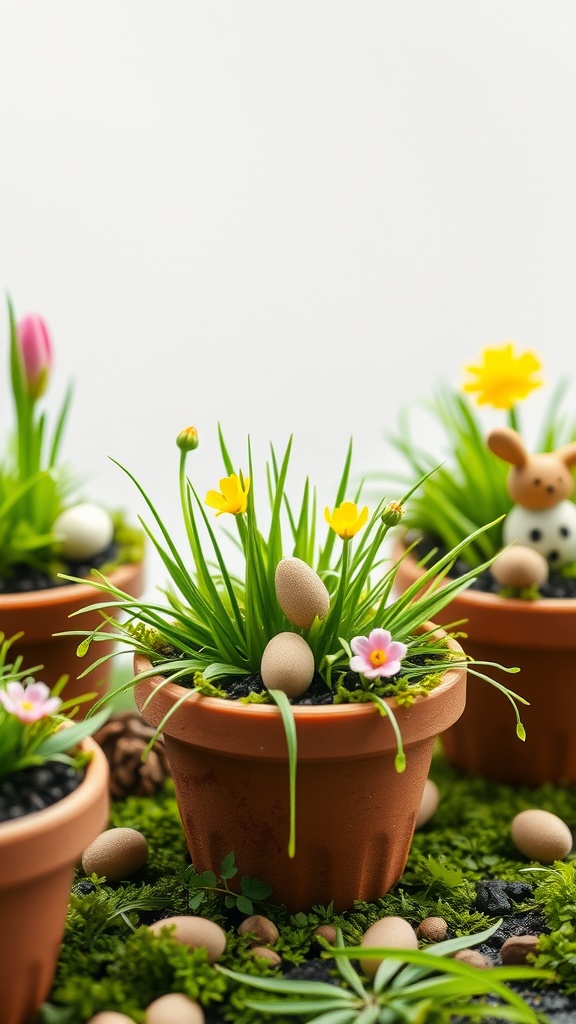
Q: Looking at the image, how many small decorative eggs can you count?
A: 11